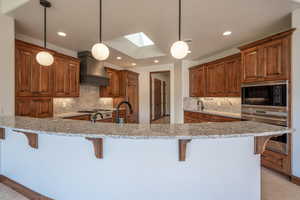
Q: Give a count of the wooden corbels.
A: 5